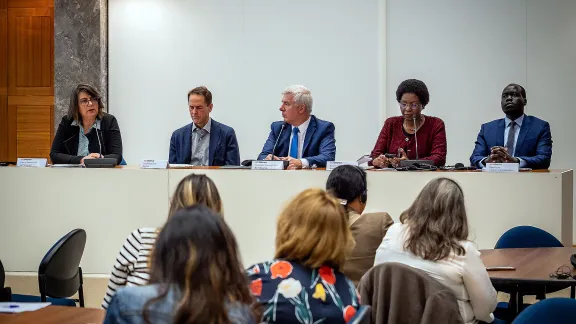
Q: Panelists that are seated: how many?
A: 5